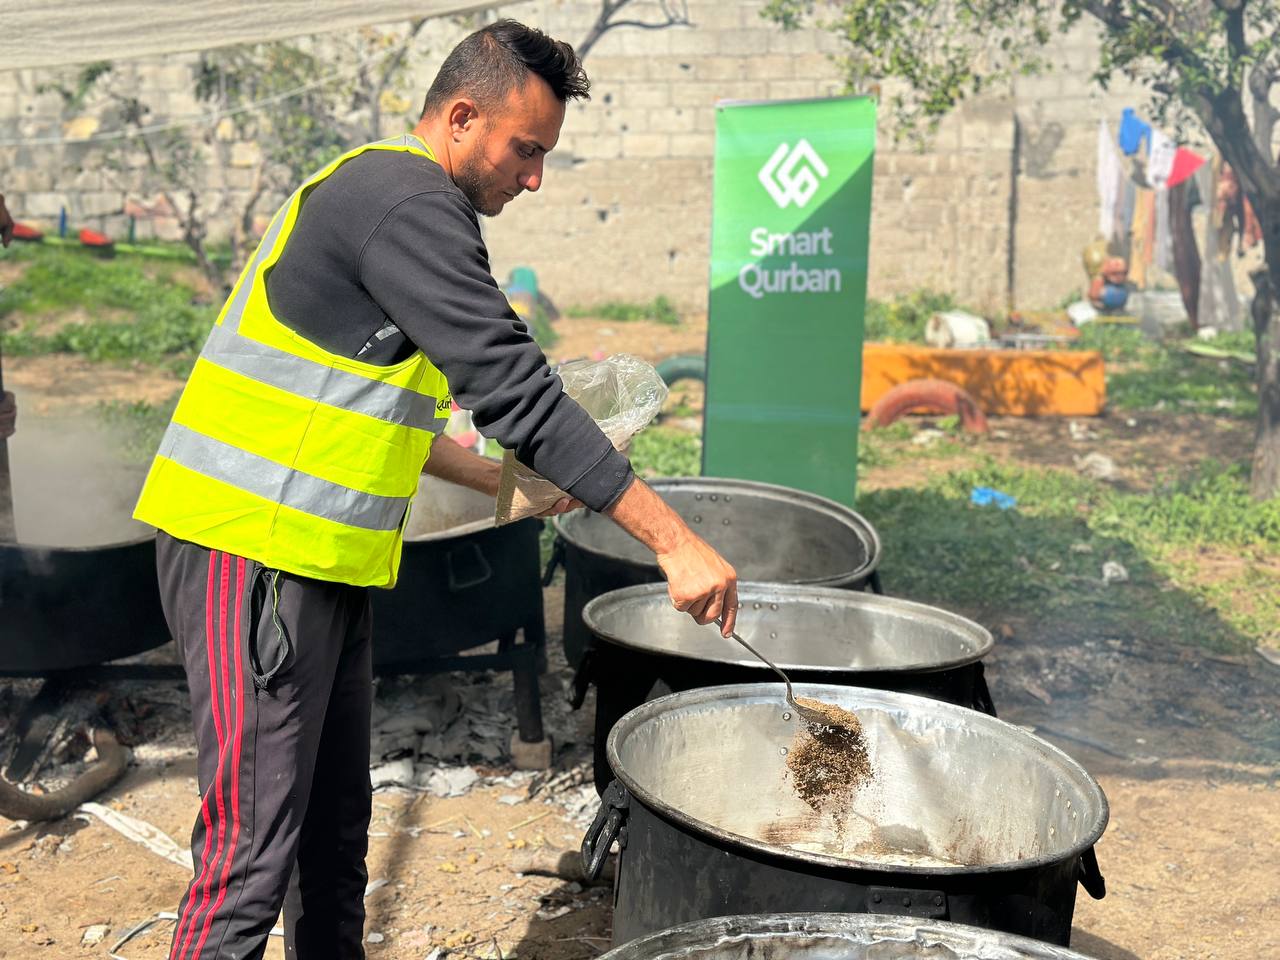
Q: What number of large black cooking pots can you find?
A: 6